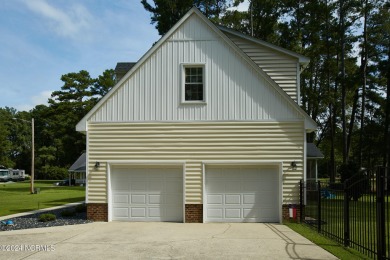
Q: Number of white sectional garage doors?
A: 2